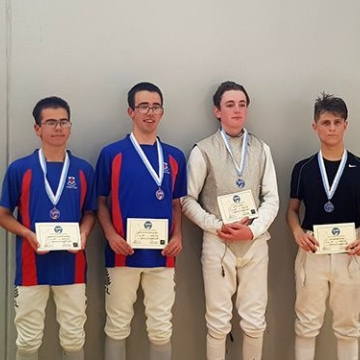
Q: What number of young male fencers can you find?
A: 4